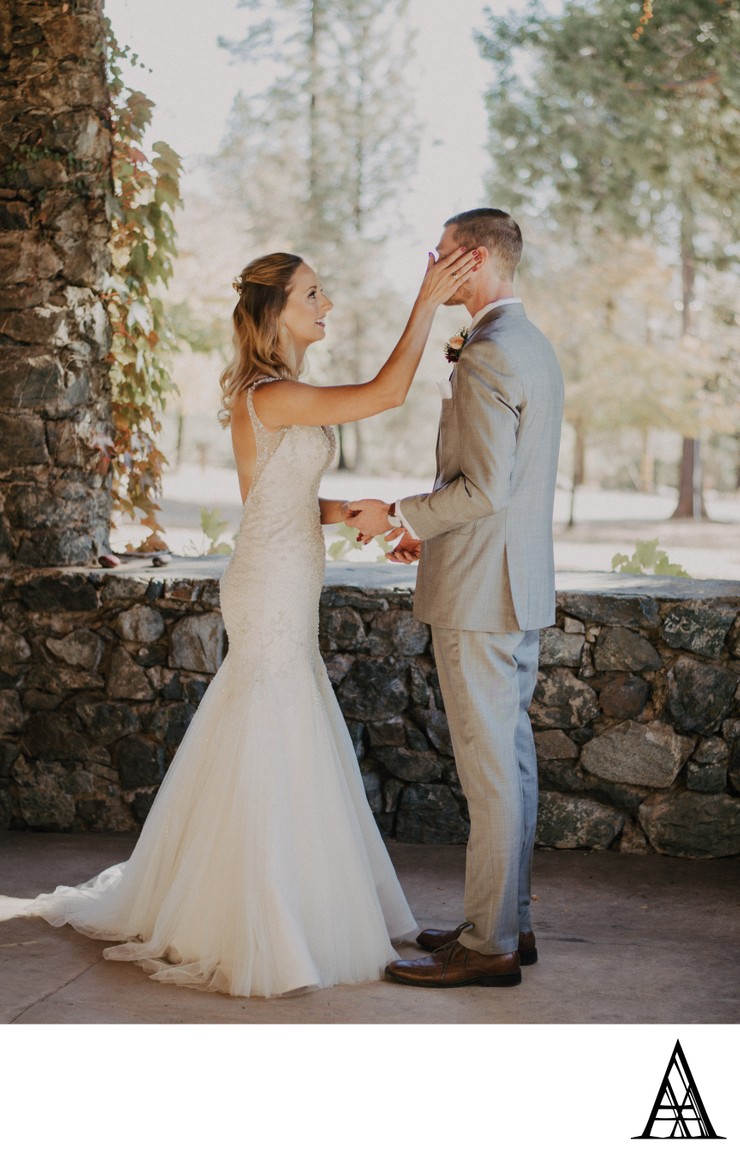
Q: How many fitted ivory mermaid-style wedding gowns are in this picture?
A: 1